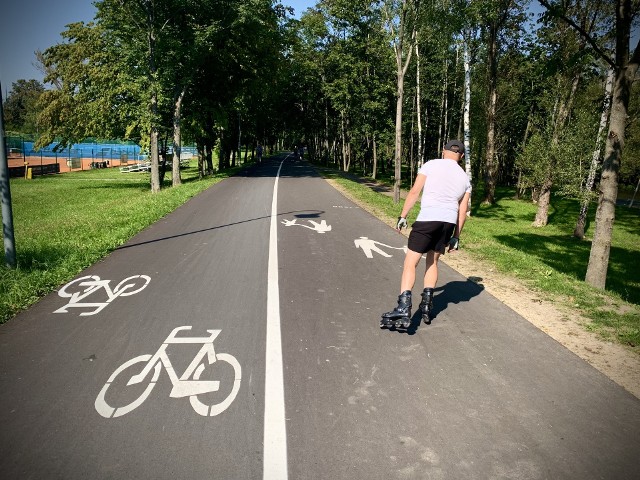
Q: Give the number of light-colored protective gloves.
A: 2